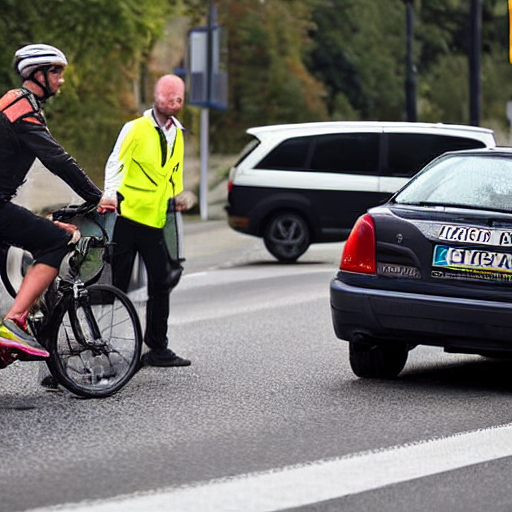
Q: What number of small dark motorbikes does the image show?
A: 0